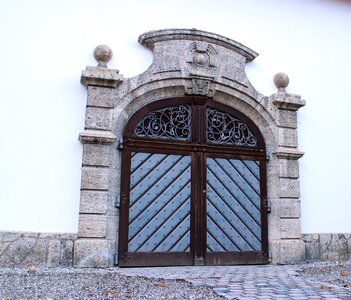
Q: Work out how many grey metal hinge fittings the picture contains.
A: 6